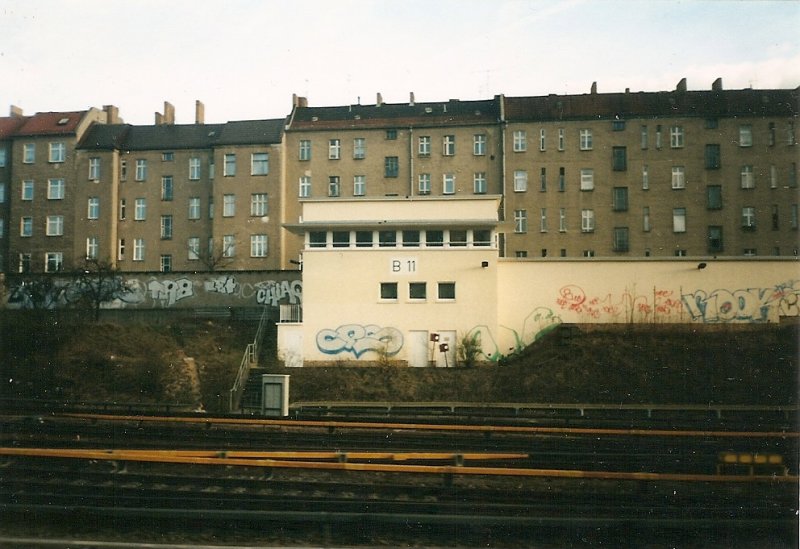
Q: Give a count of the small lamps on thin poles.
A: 2